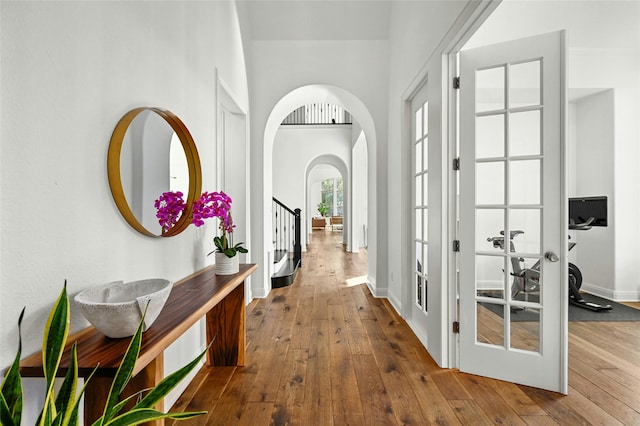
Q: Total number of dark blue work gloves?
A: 0